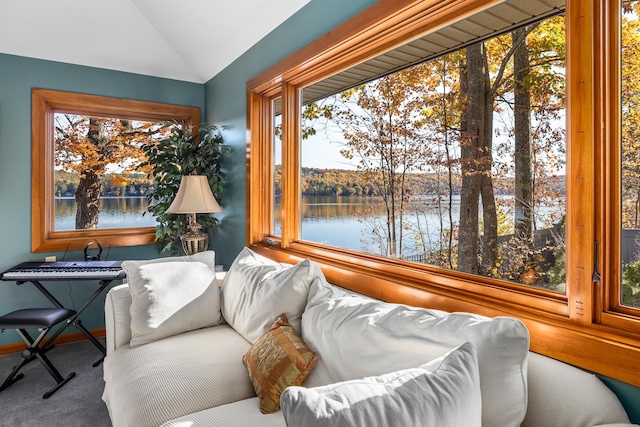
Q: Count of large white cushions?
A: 4